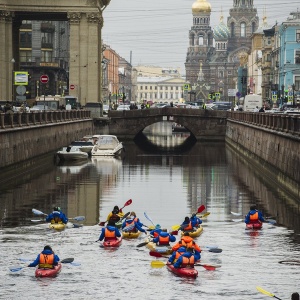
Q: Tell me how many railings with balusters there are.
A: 2